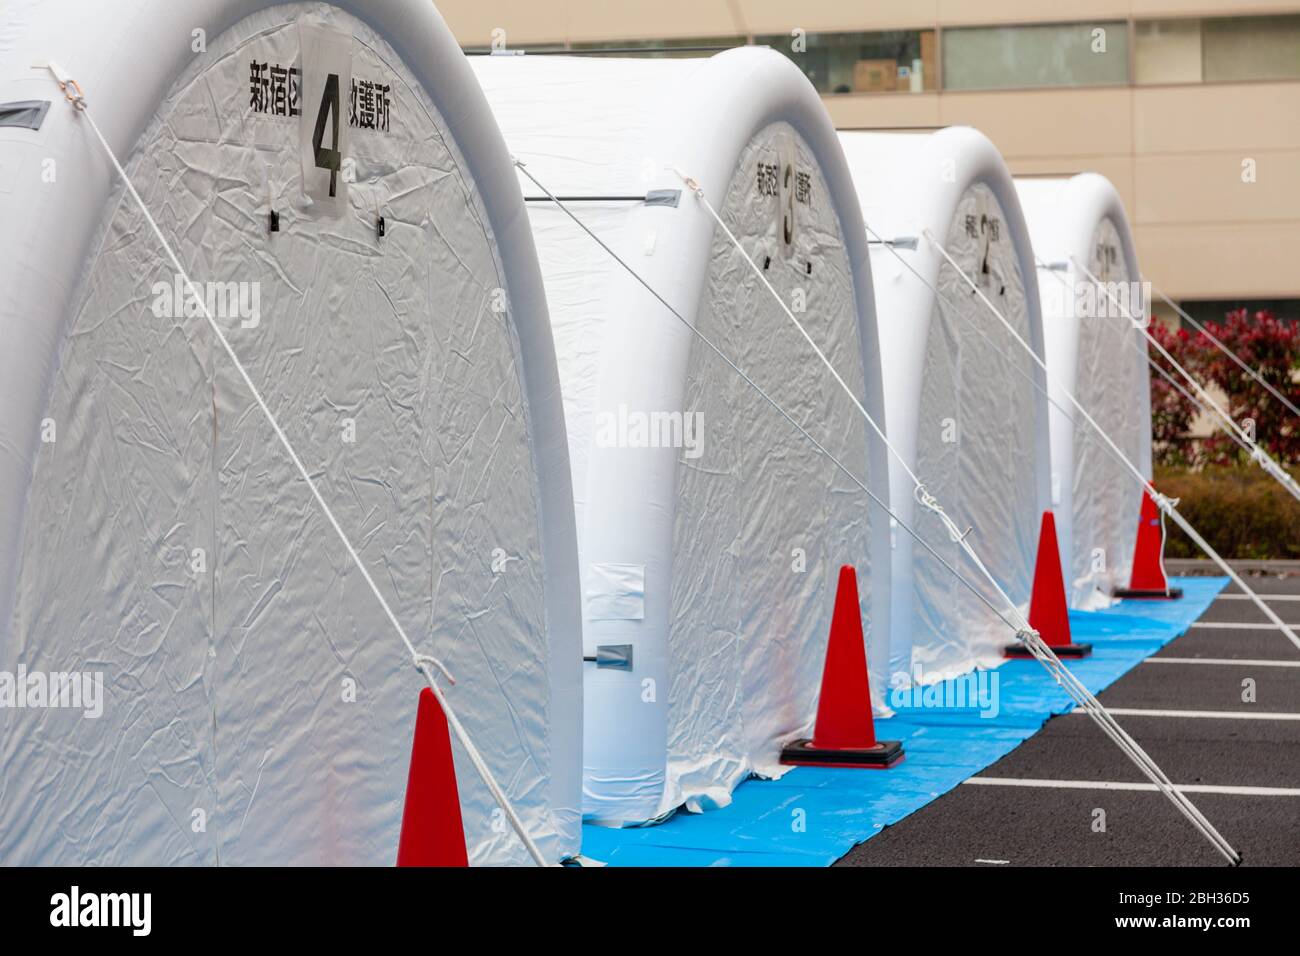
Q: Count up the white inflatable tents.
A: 4